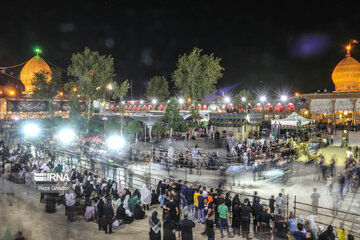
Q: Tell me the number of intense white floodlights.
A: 3